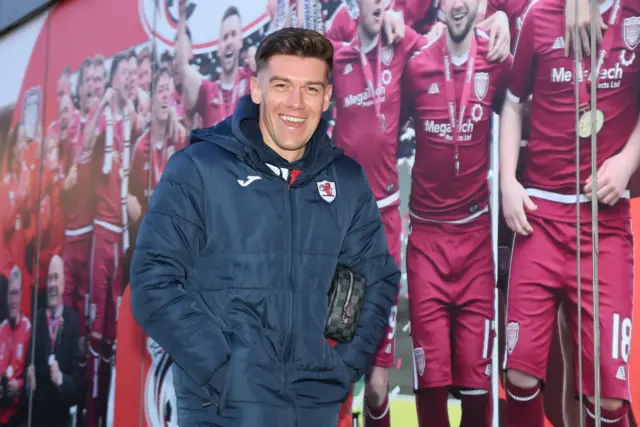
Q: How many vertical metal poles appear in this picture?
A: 2